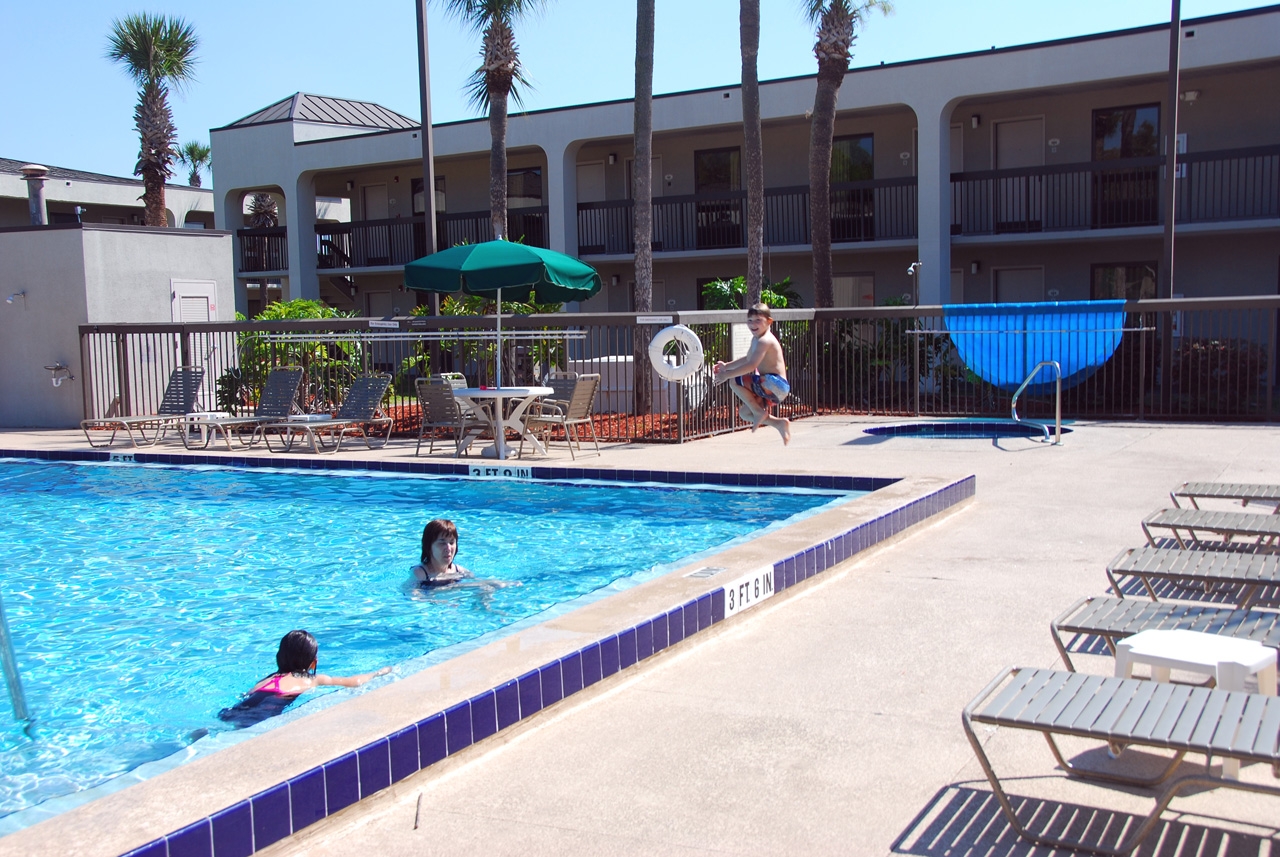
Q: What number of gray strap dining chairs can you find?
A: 4